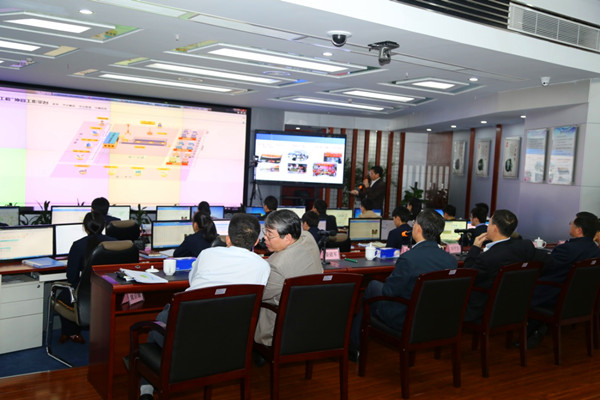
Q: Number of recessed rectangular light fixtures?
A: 9